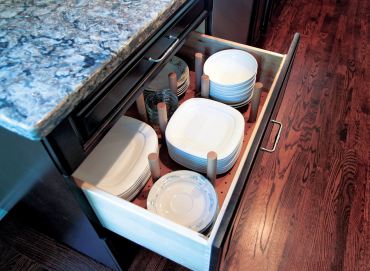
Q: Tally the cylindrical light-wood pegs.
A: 8